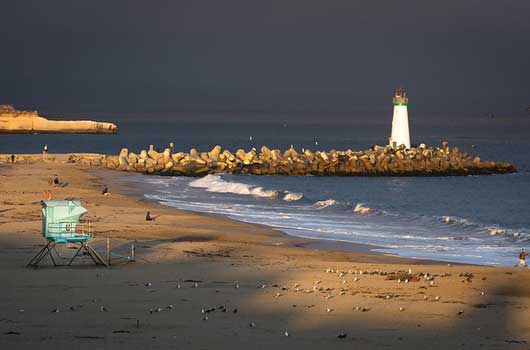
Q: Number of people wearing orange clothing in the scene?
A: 2